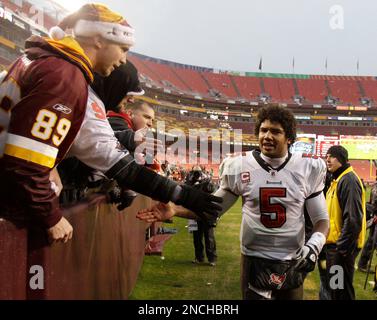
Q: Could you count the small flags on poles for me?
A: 4